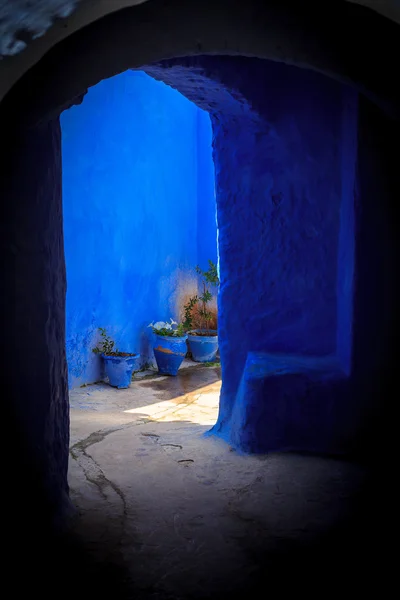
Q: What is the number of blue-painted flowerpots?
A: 3